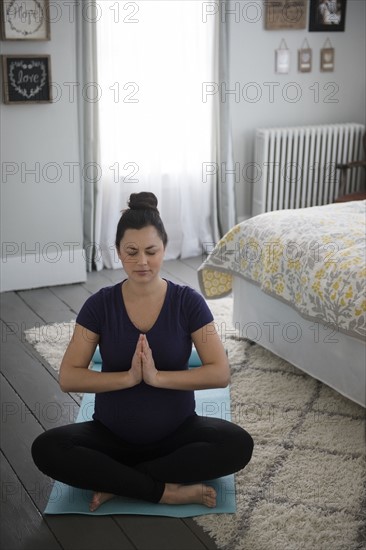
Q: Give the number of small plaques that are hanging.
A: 3